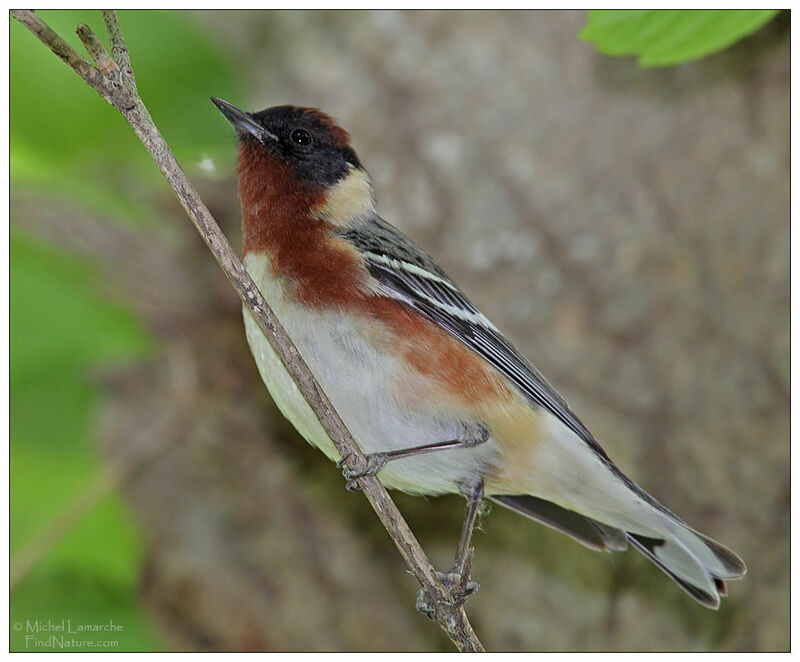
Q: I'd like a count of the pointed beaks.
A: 1